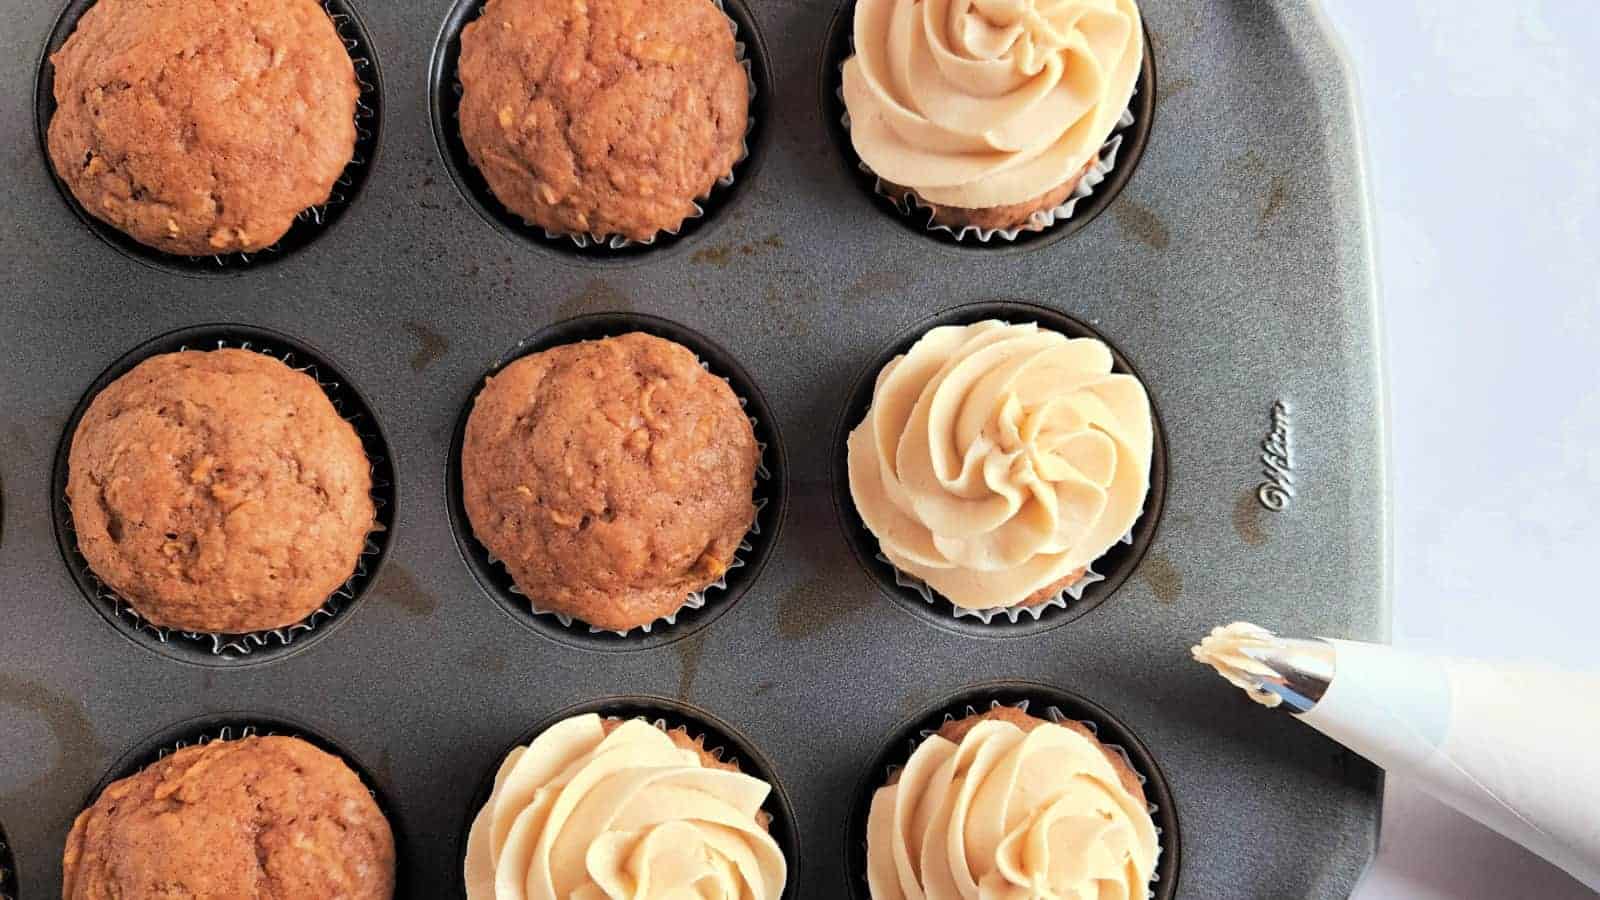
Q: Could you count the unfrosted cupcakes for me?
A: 5